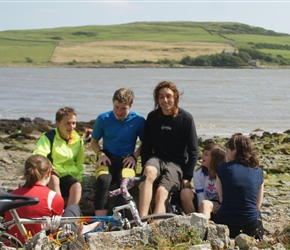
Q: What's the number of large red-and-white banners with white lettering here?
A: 0